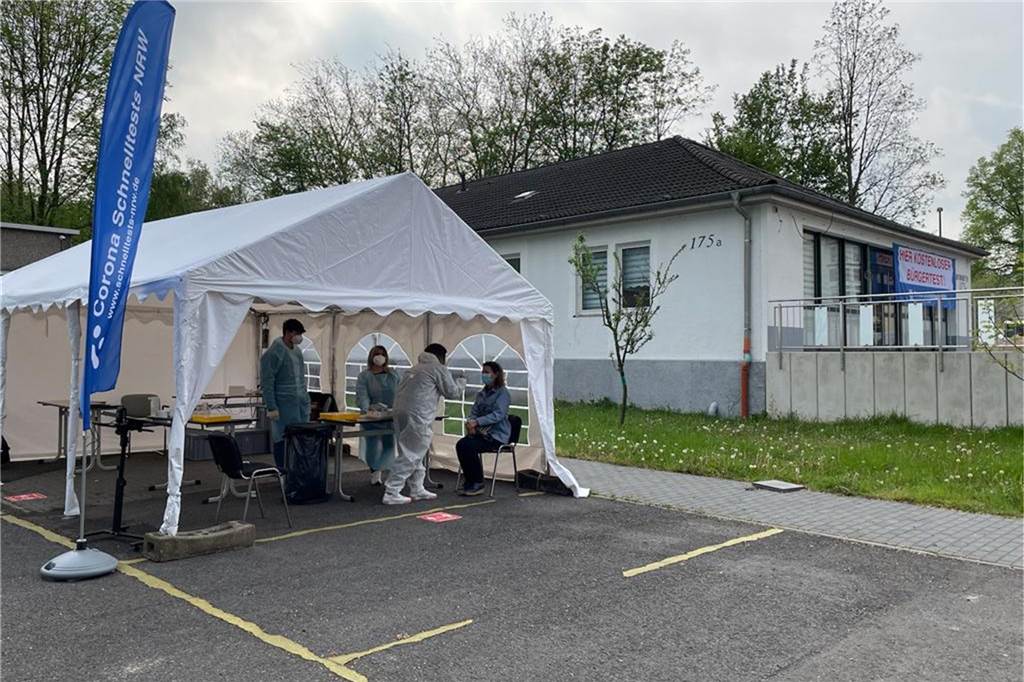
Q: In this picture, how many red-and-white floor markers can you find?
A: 2